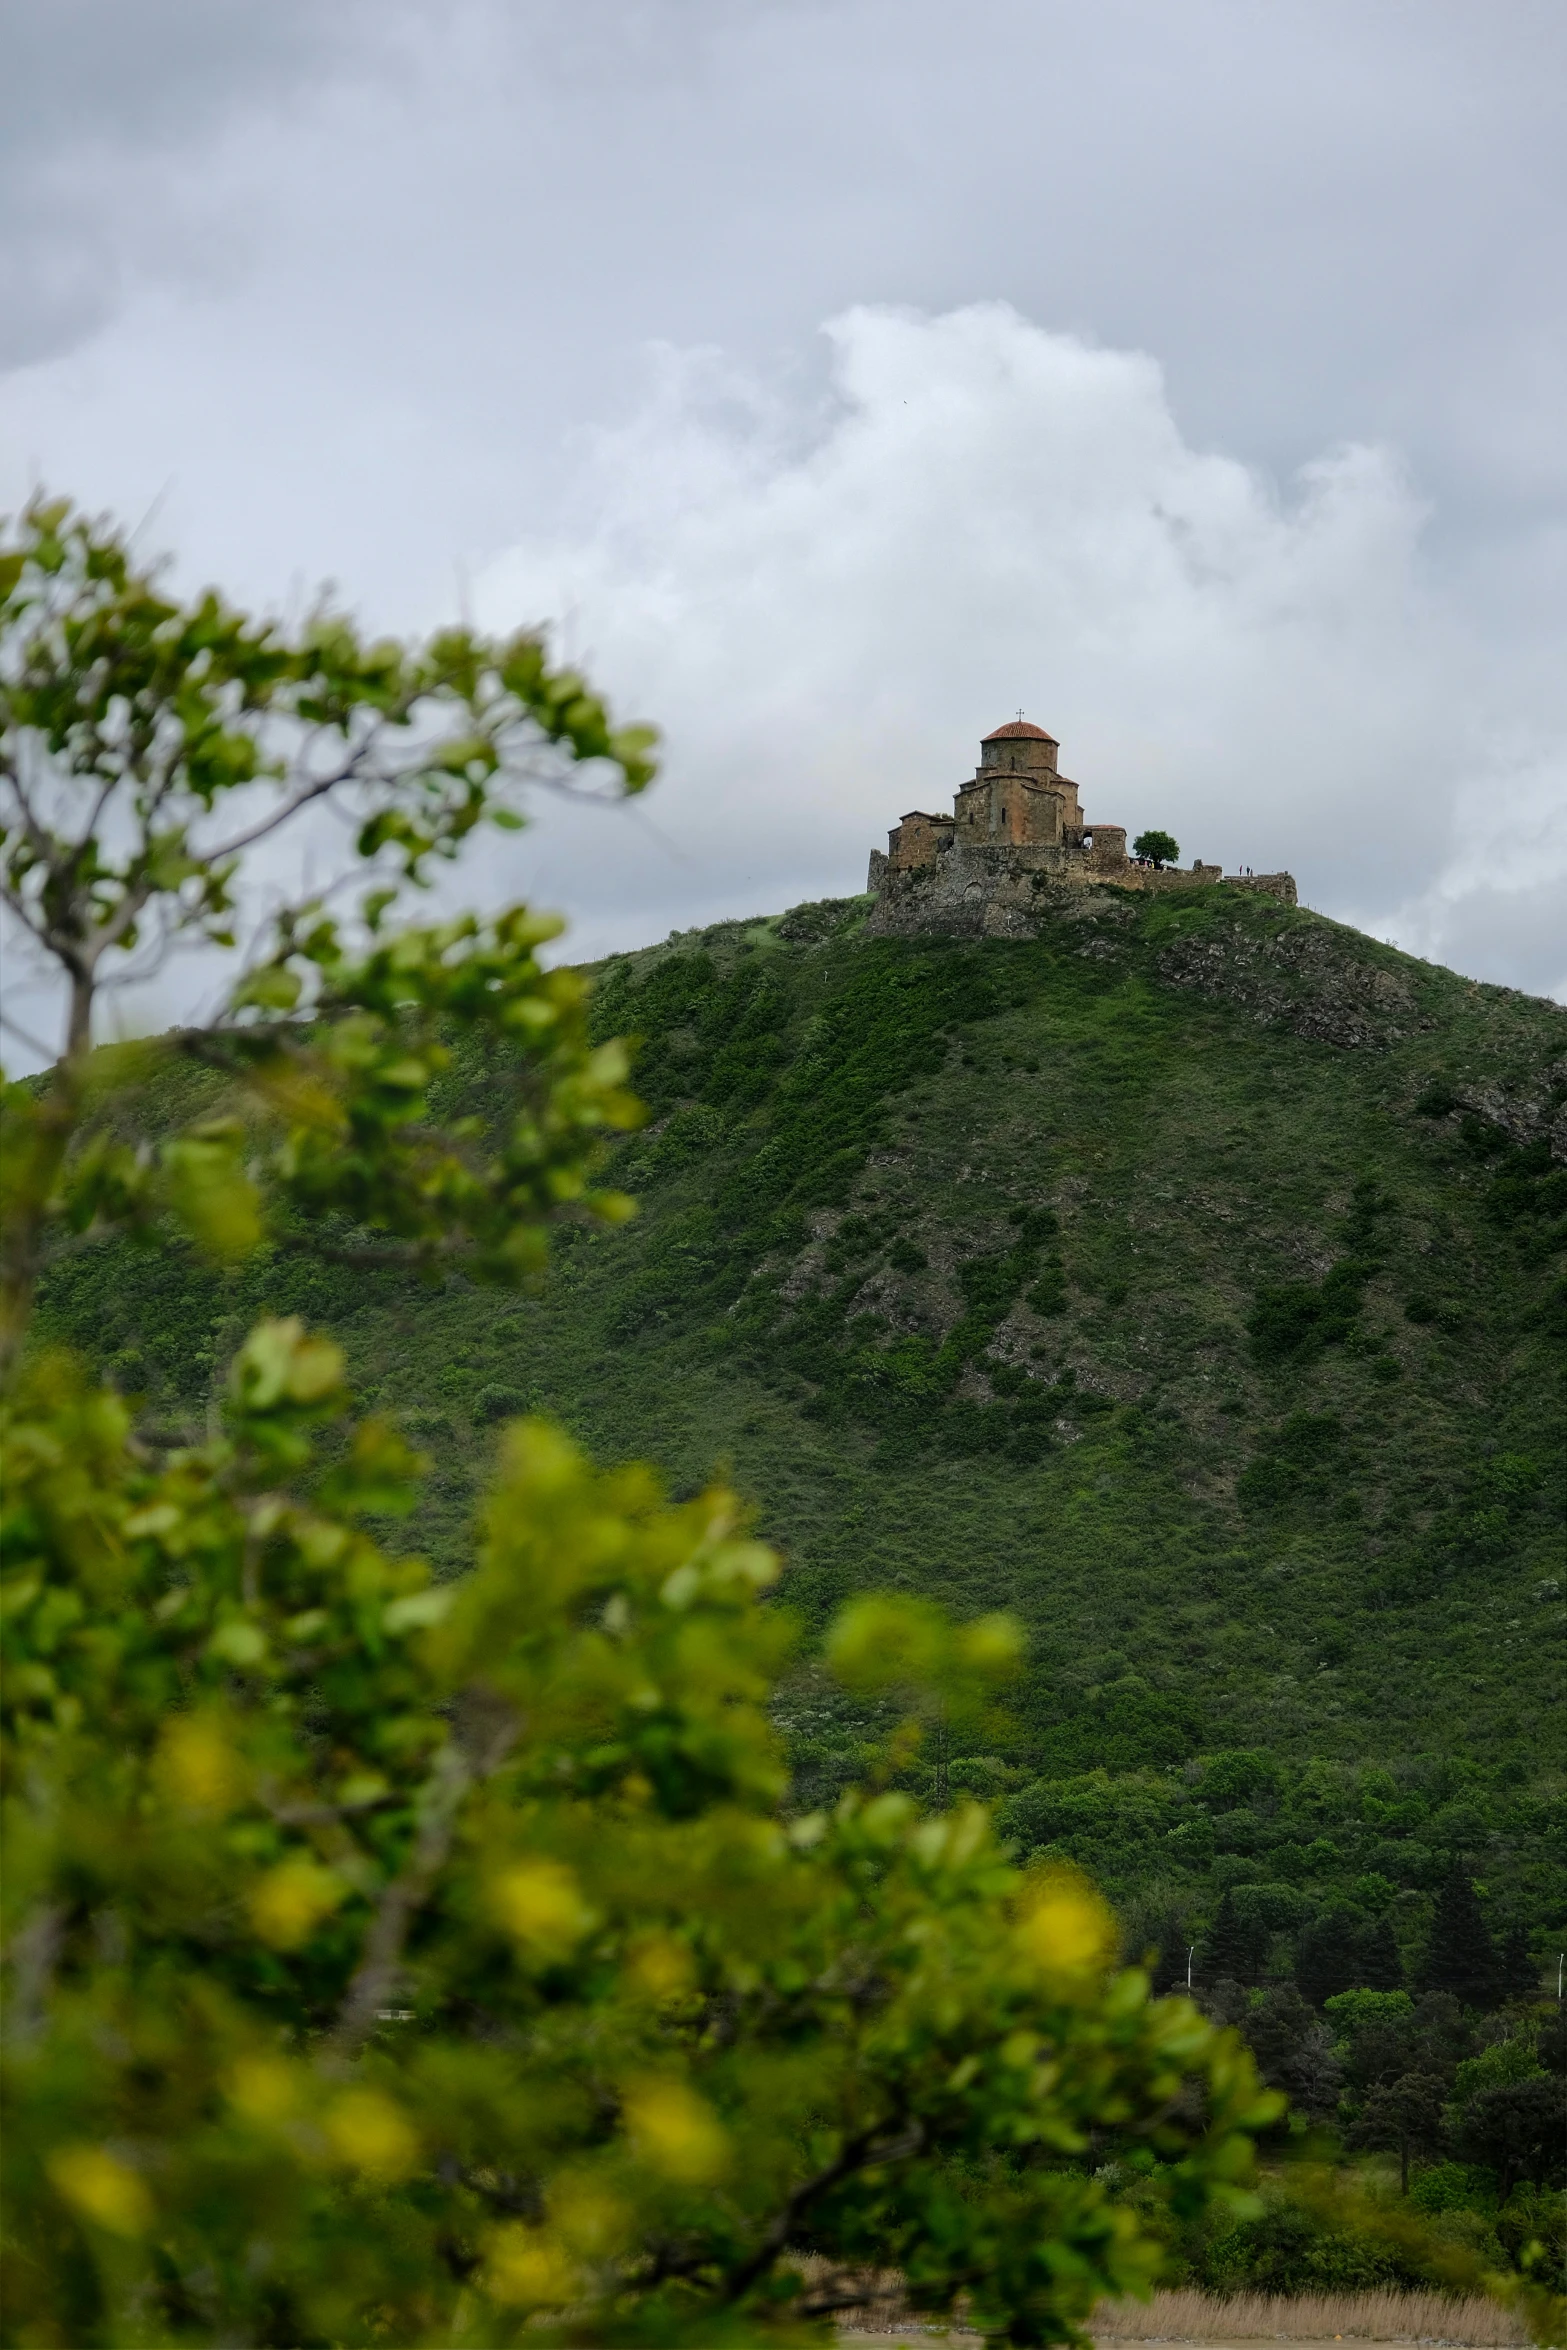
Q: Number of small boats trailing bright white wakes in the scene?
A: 0